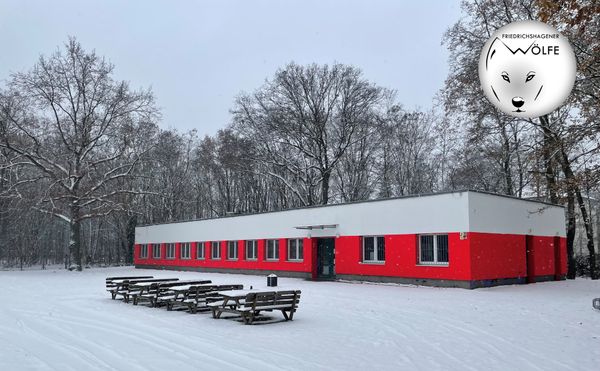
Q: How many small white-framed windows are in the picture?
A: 12